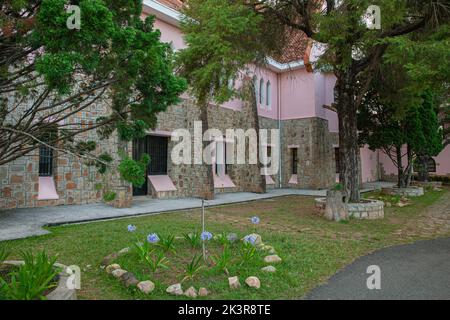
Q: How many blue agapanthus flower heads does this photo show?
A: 5